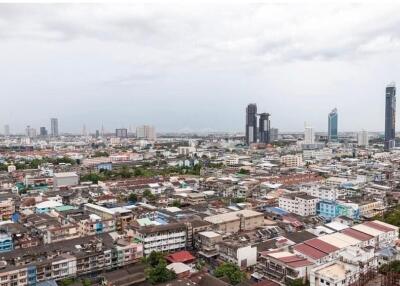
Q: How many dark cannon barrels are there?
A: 0